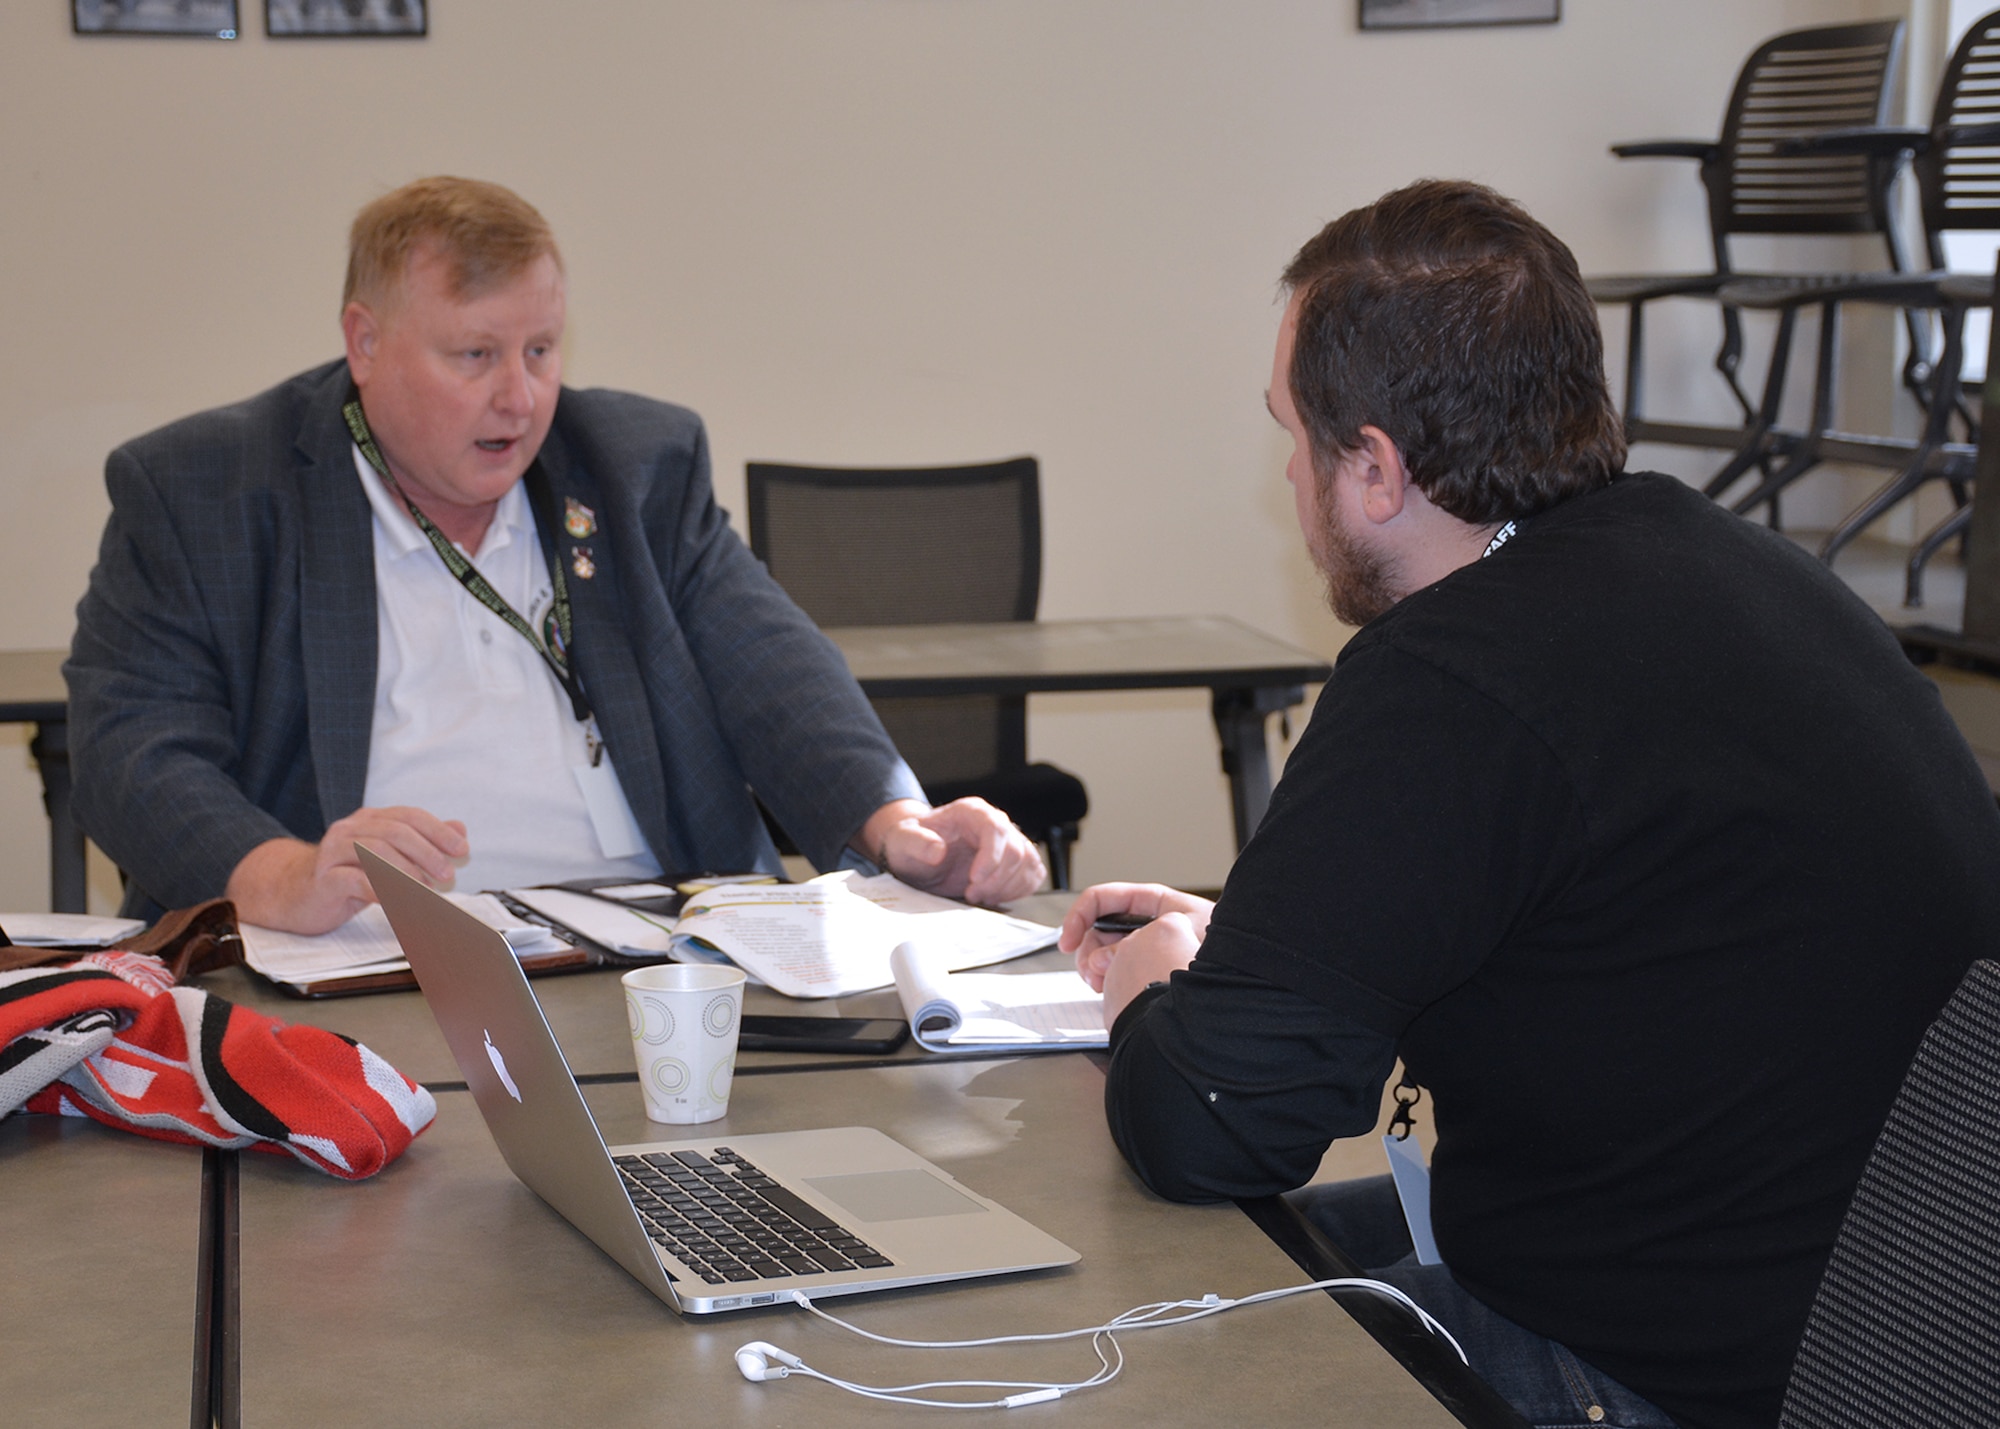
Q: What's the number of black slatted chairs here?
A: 2